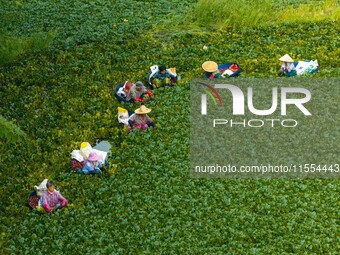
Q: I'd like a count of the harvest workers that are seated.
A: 7